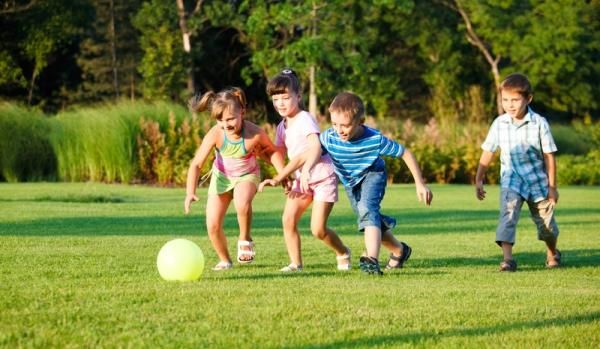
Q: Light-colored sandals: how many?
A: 4